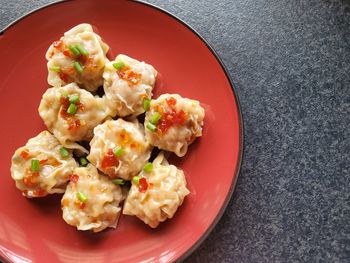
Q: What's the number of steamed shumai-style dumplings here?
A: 8